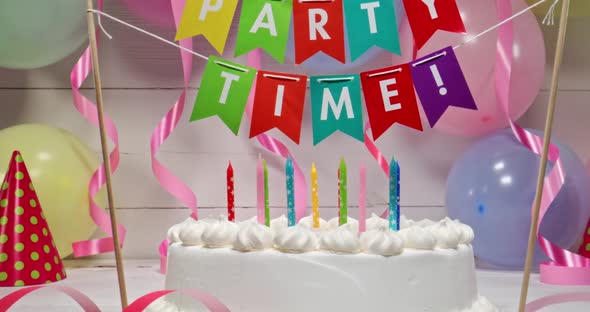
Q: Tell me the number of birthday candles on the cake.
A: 10